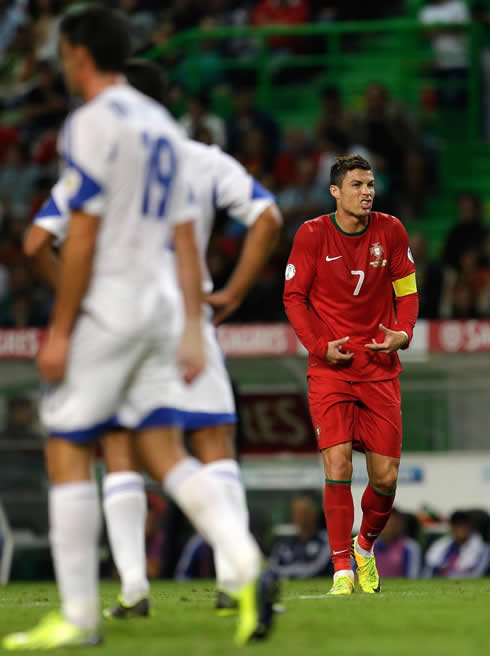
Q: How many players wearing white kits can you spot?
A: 2